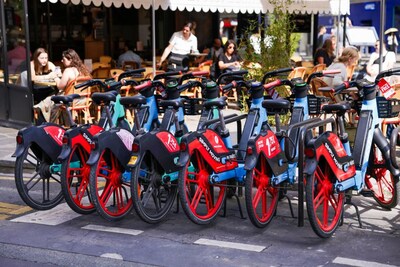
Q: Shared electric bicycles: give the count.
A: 7